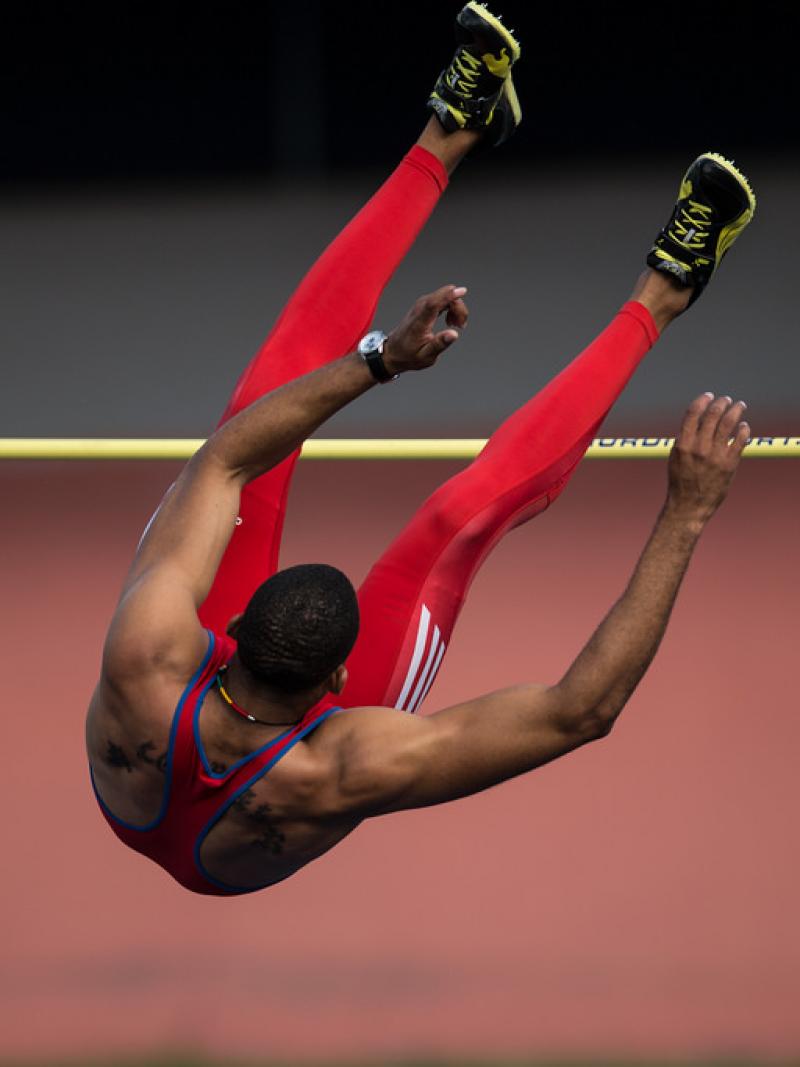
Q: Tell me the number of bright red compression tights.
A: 1